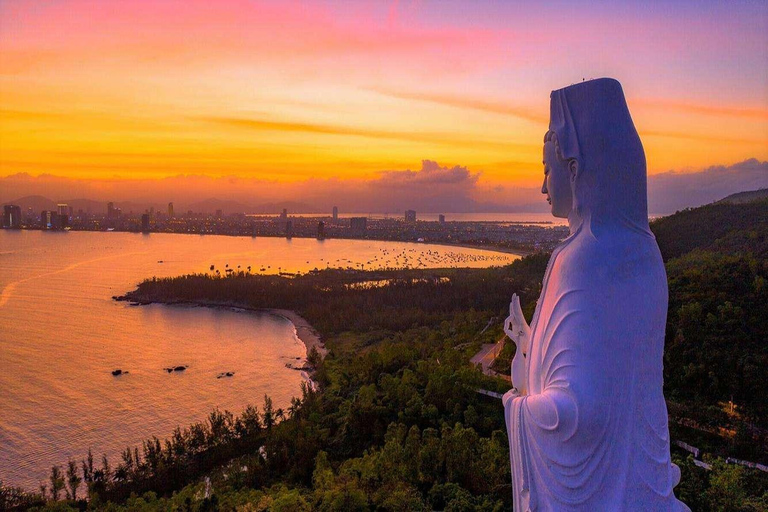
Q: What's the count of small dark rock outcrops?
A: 3